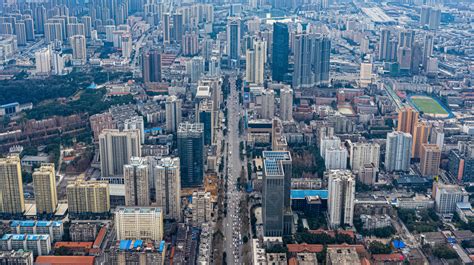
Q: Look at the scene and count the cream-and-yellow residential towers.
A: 3